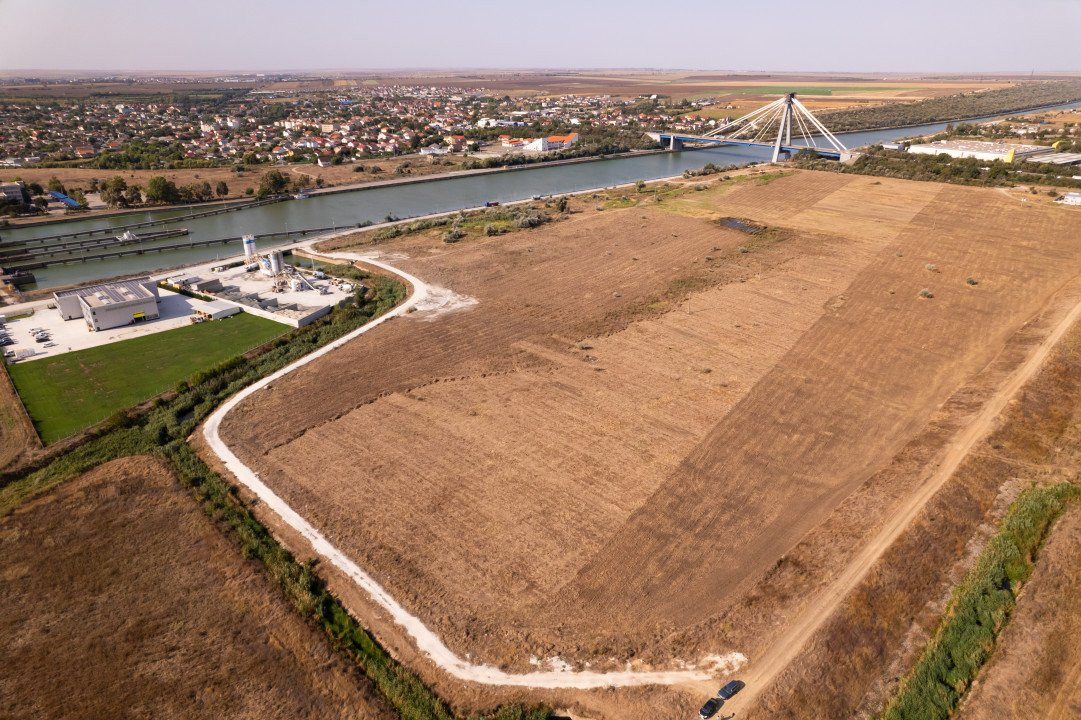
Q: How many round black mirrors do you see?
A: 0